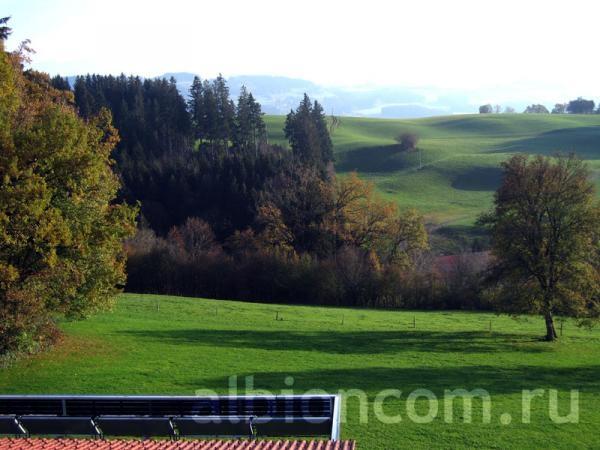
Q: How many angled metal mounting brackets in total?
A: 4